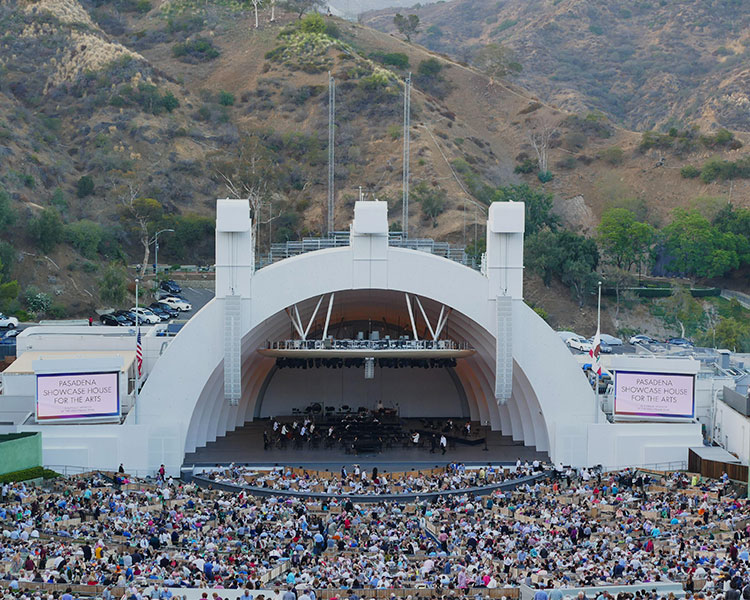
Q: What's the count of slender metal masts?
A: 2